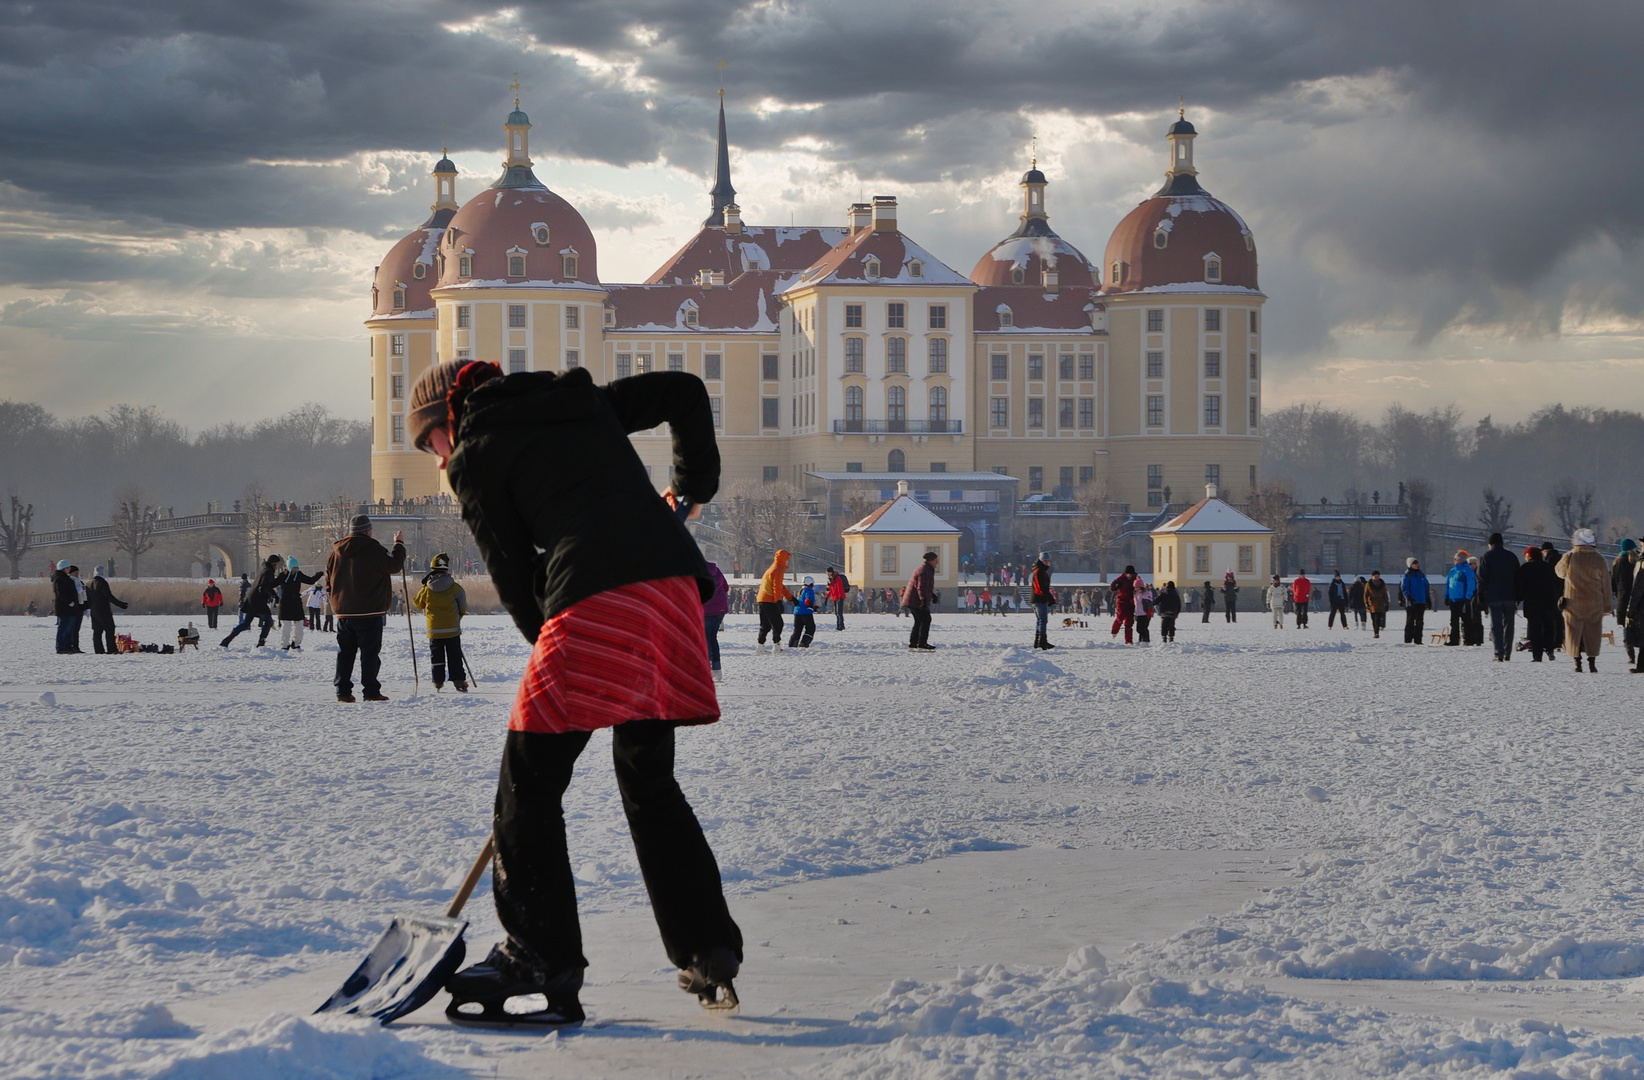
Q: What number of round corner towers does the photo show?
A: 4